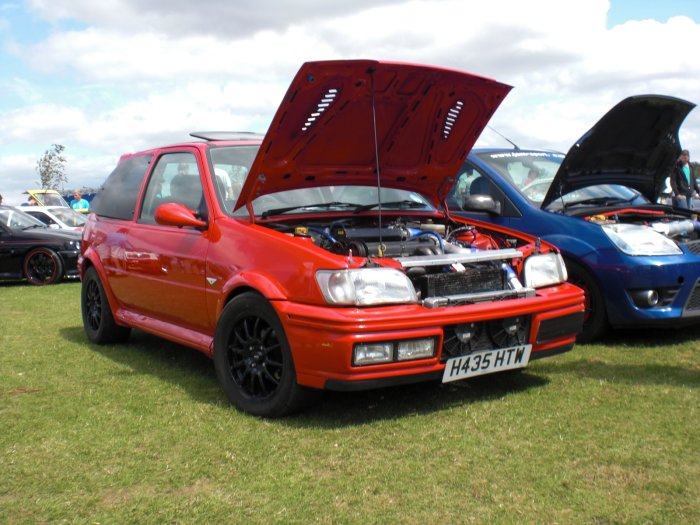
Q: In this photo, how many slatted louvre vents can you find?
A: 2